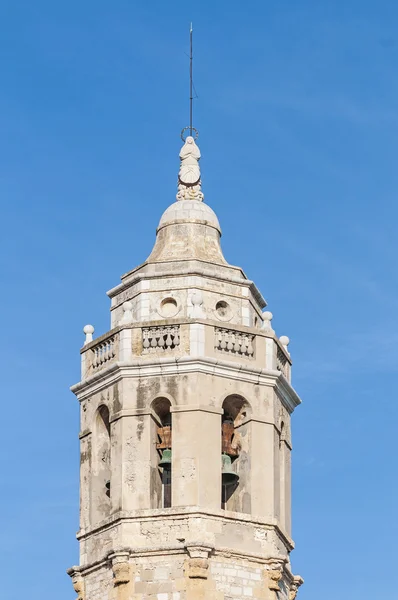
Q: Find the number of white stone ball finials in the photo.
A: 5